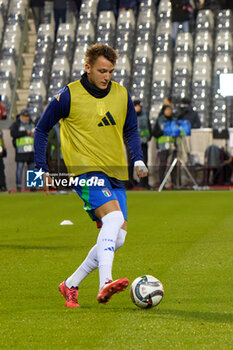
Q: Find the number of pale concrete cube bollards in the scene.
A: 0